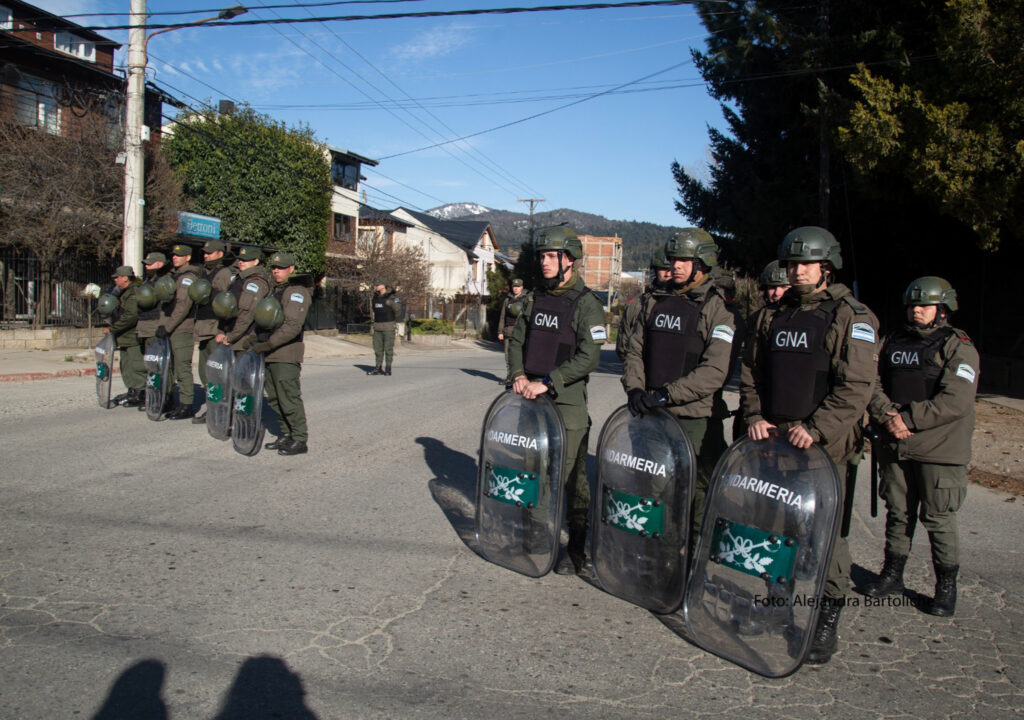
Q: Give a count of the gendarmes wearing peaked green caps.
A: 8